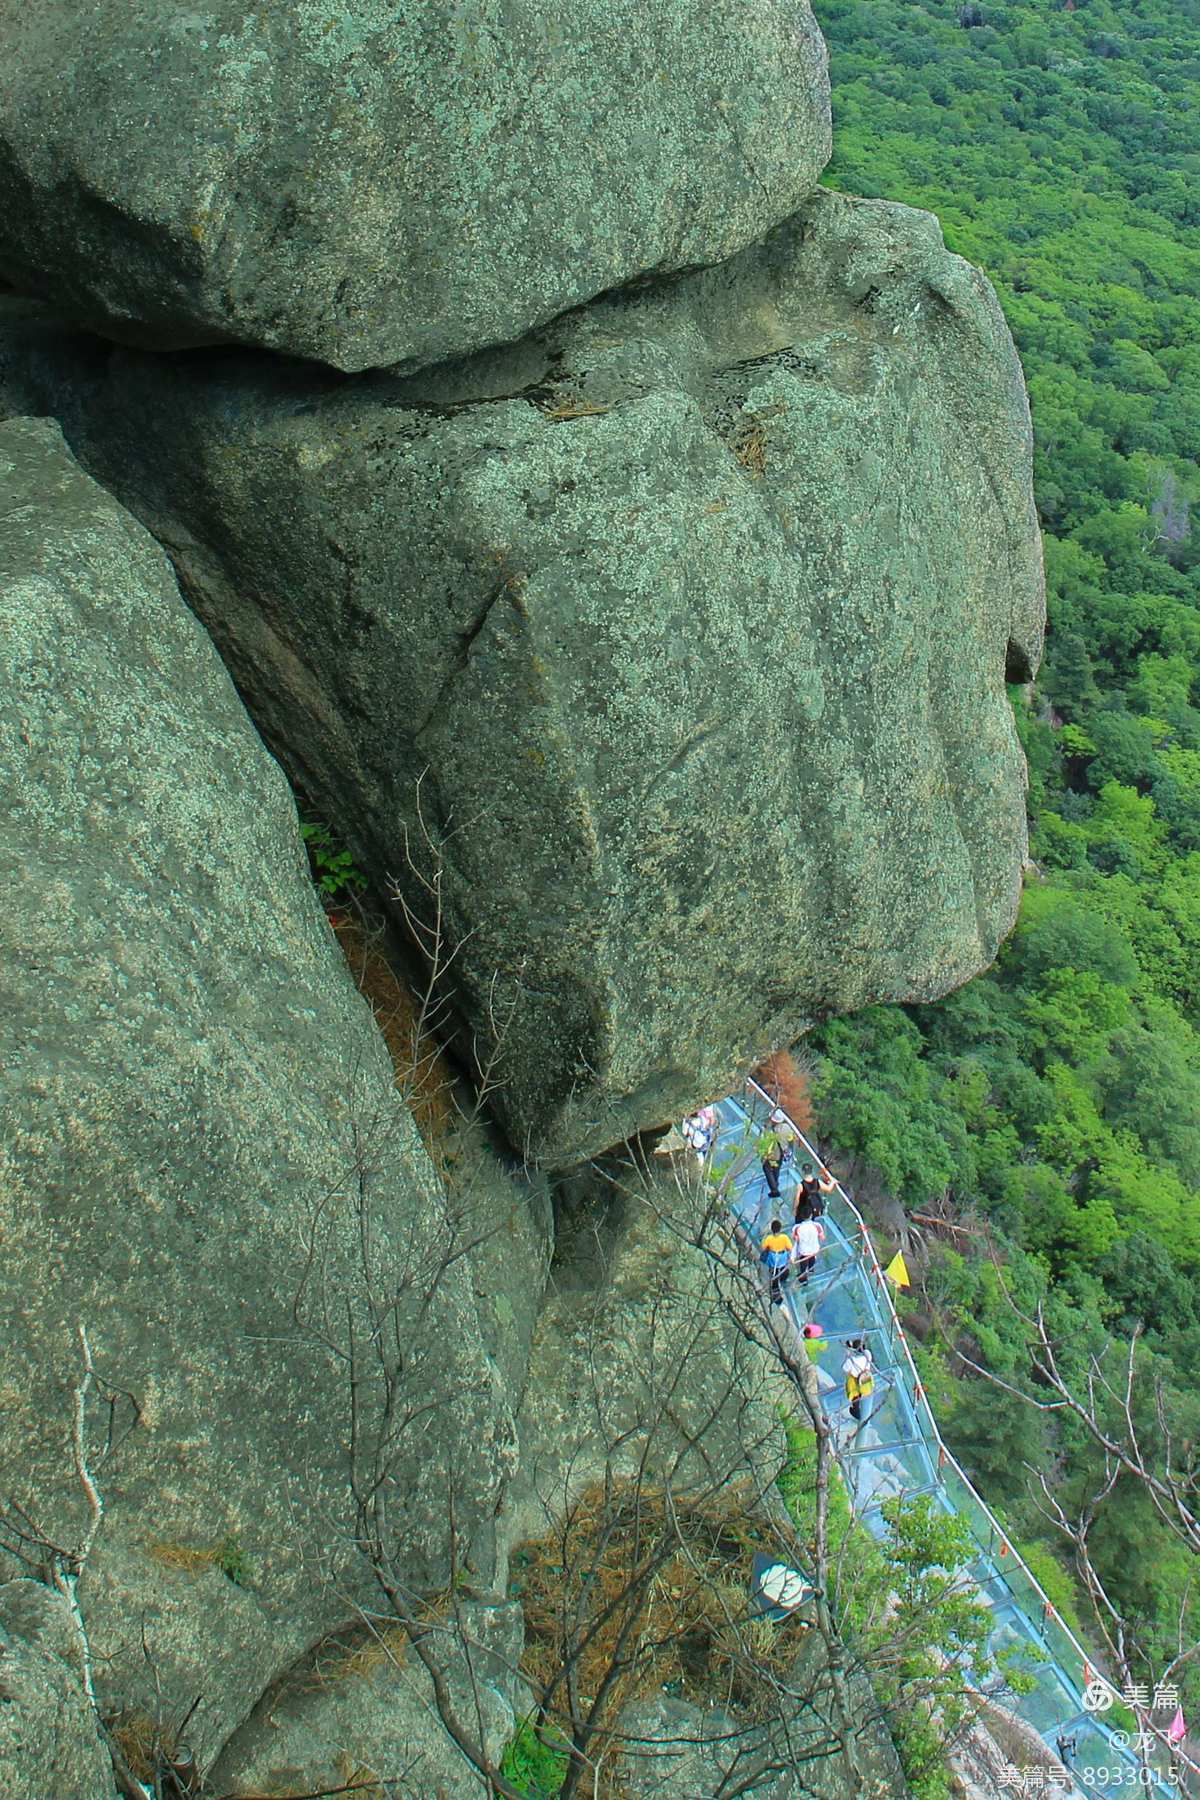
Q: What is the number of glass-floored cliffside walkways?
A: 1